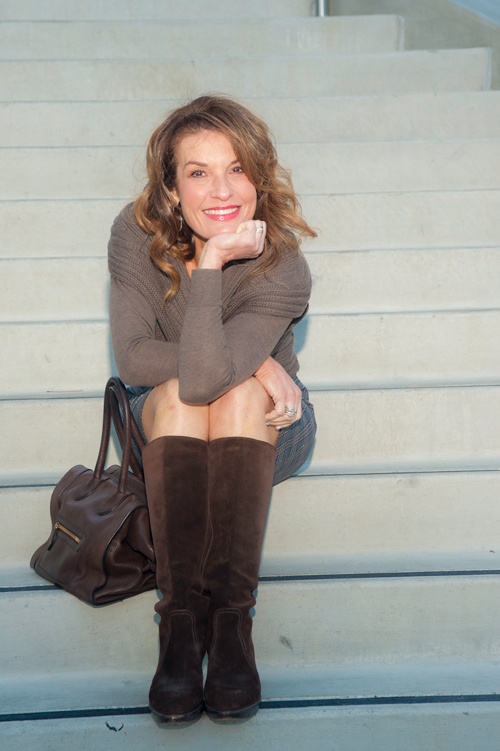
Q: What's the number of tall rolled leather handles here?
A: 2